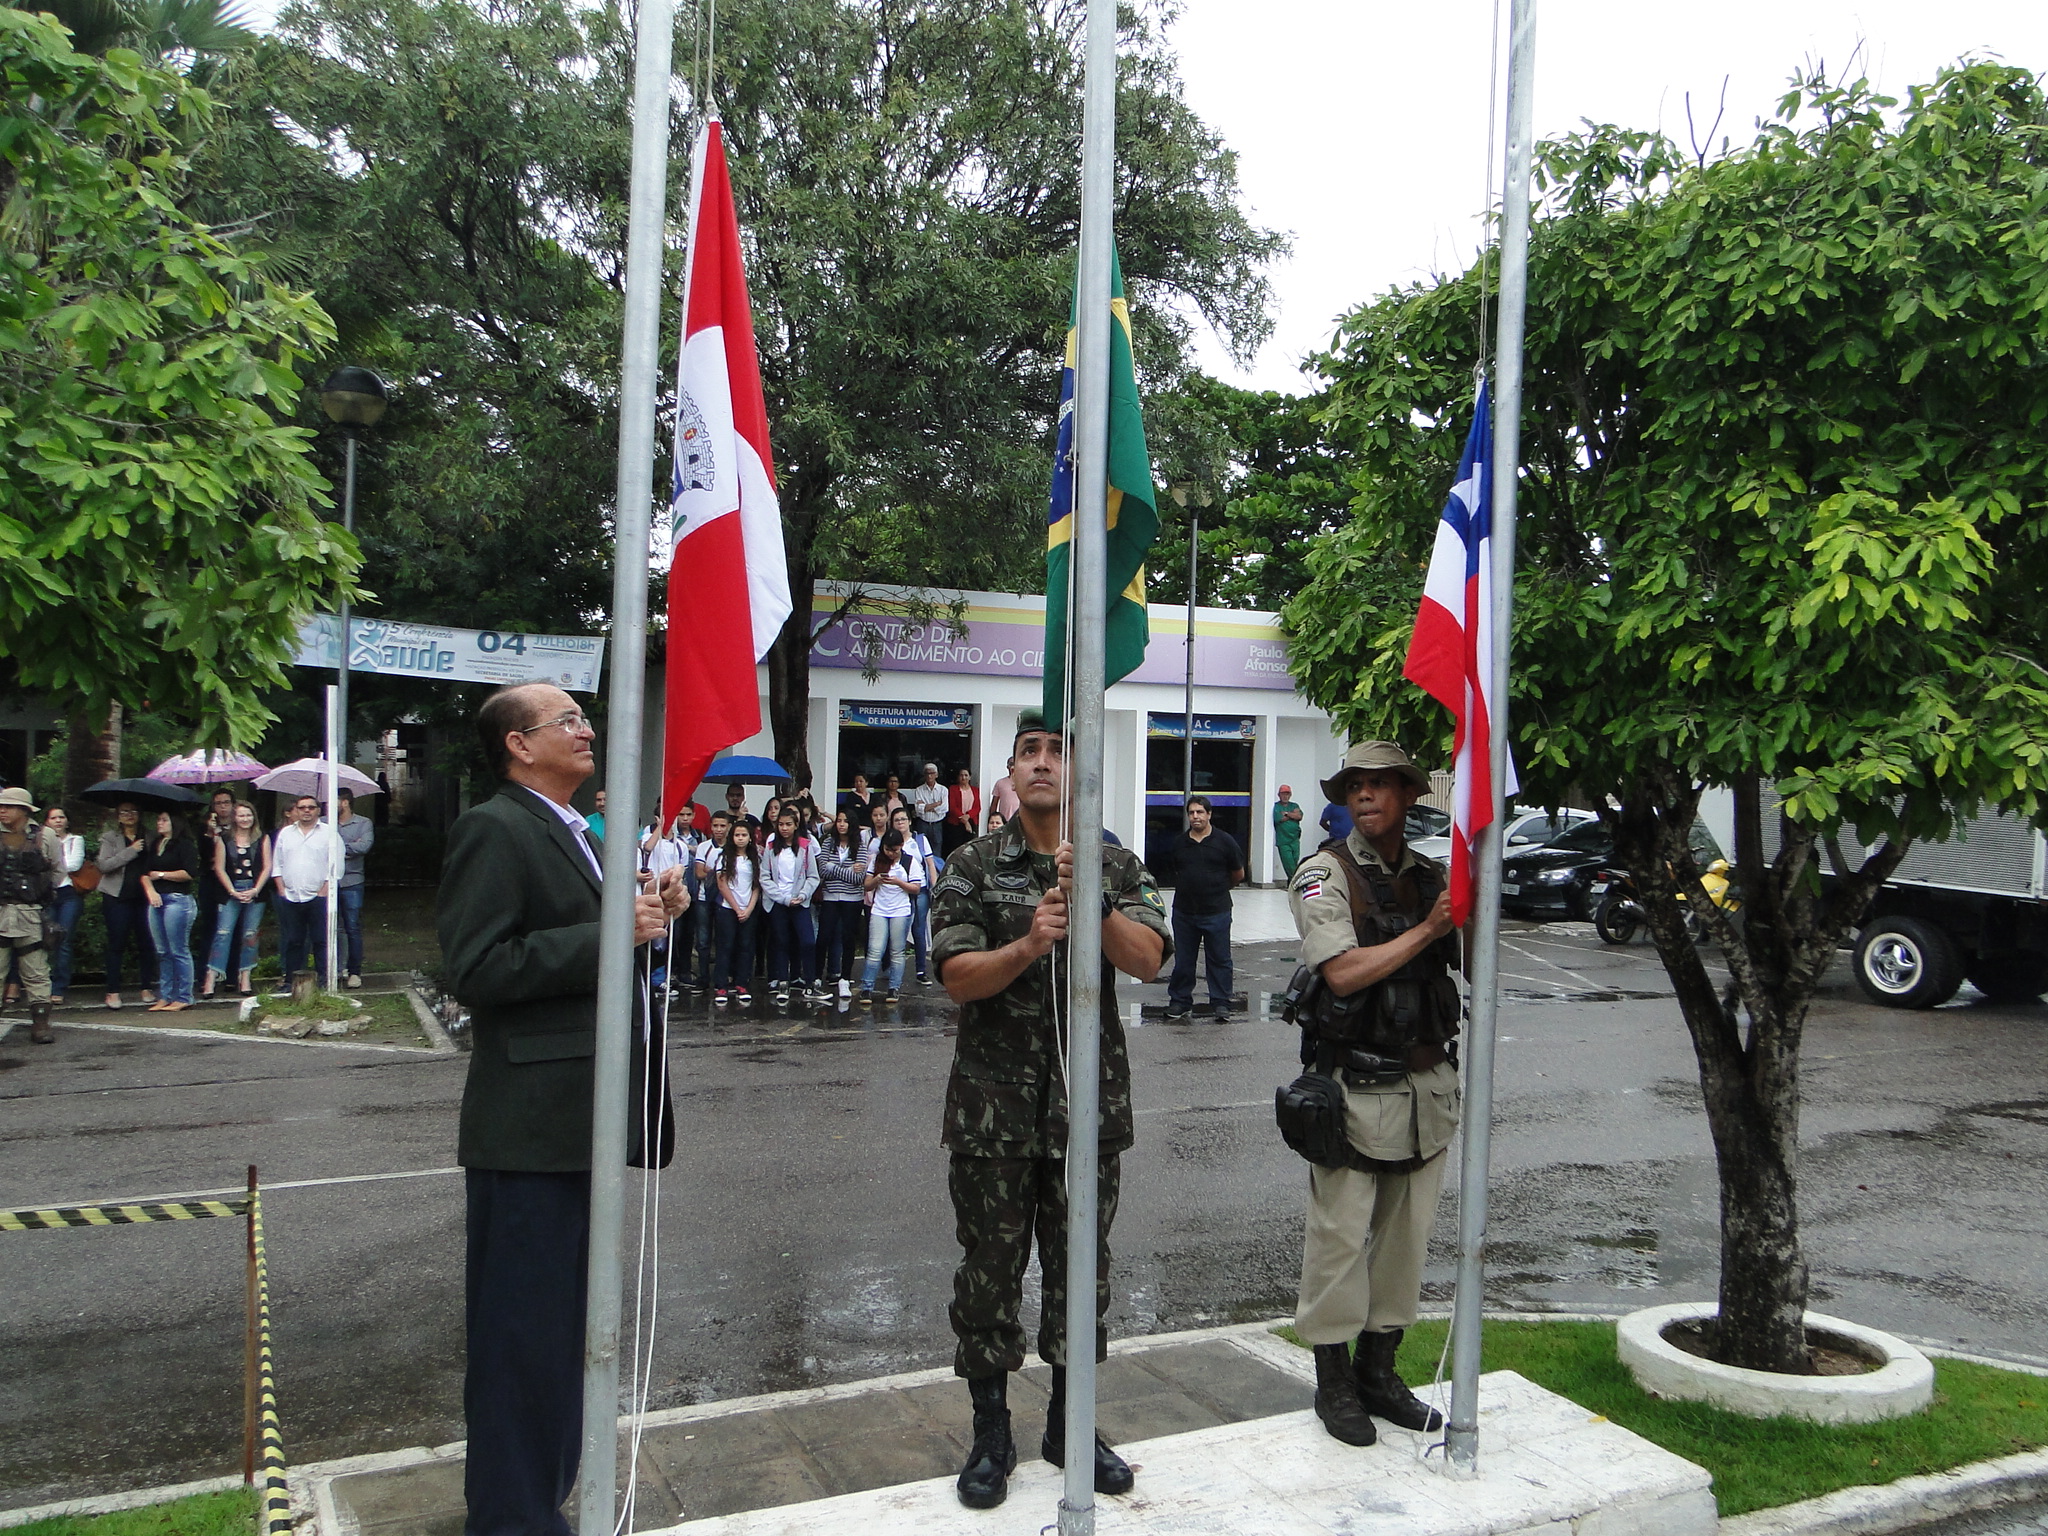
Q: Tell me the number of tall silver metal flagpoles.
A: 3